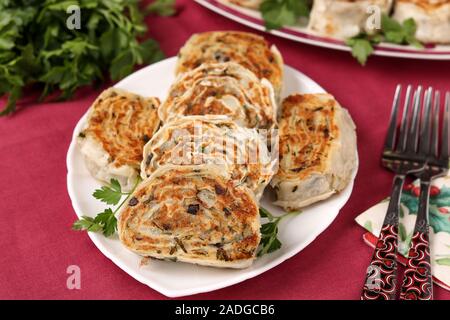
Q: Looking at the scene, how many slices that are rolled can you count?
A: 6